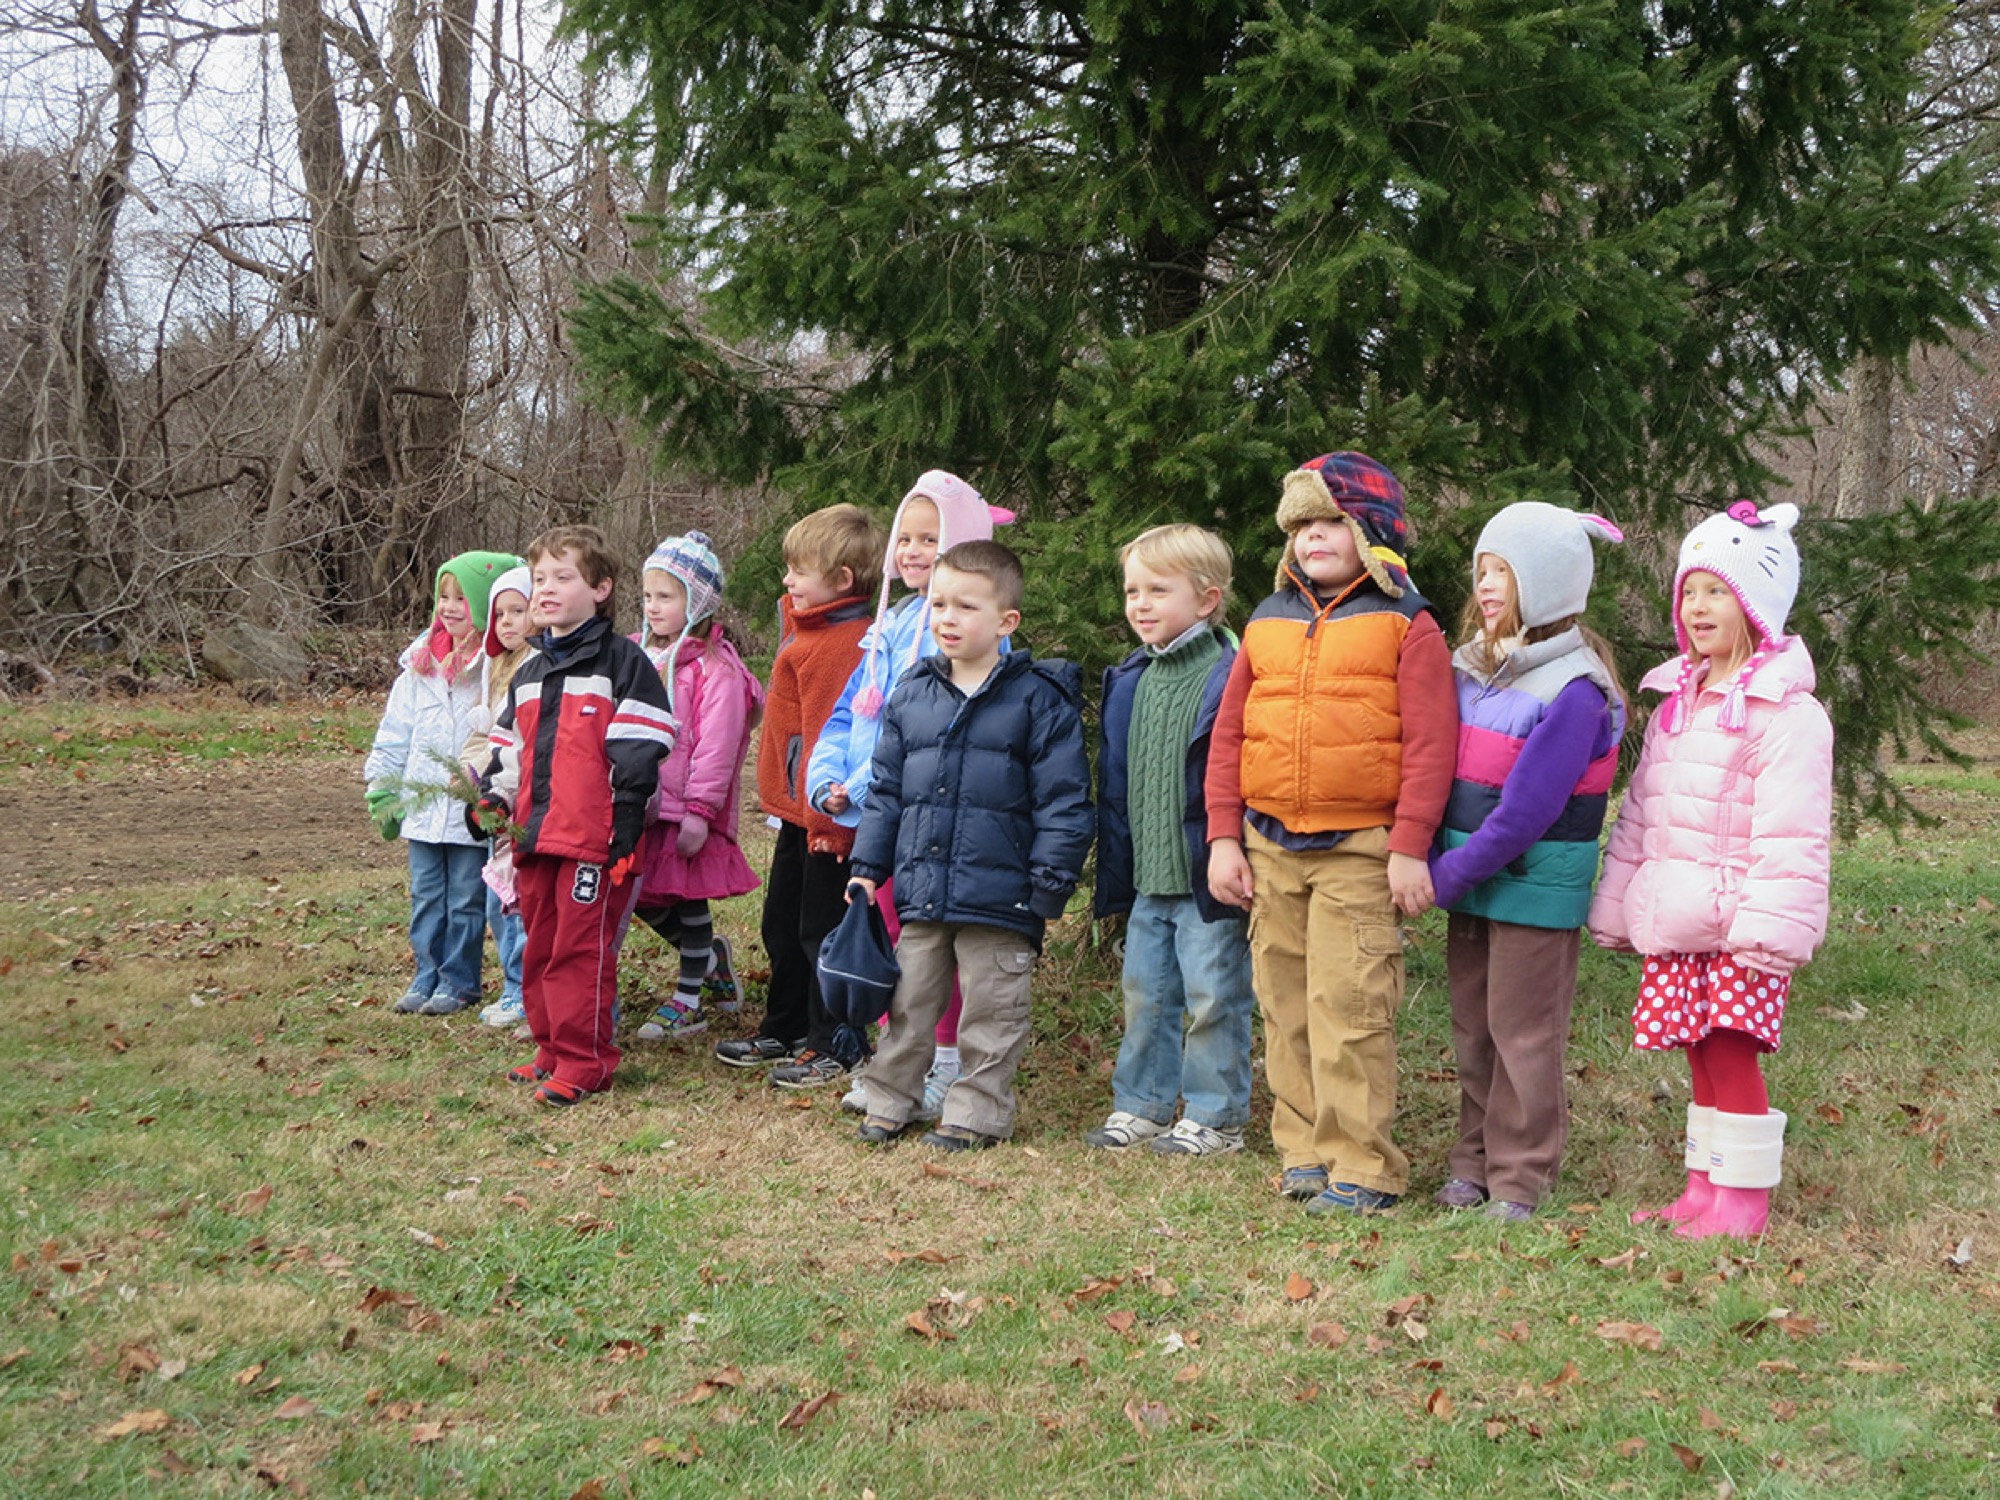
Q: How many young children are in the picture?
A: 11